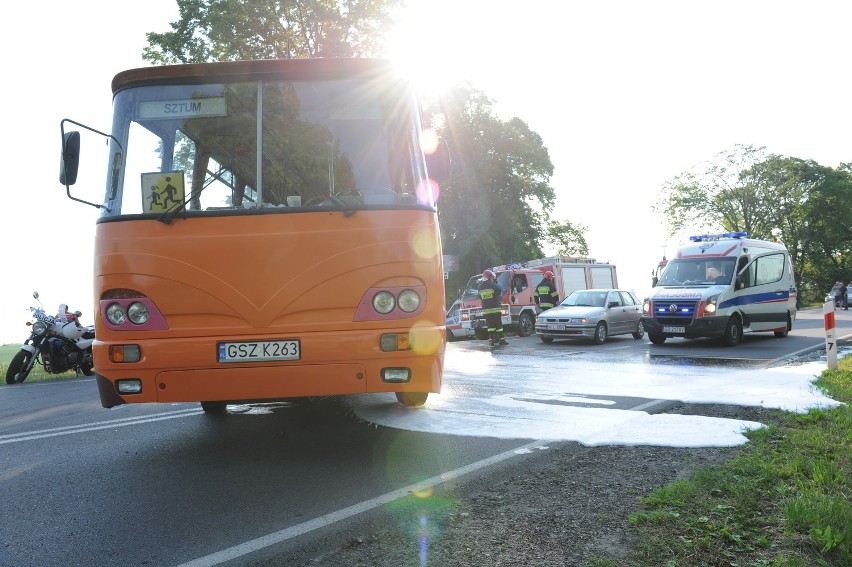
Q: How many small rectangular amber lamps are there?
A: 2